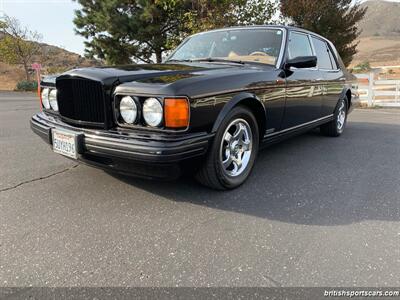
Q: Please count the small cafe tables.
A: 0